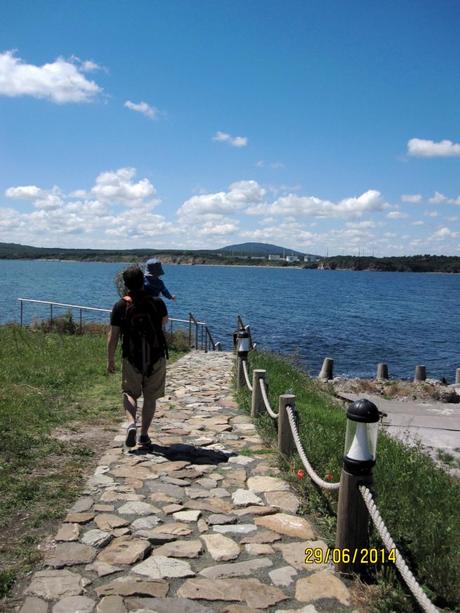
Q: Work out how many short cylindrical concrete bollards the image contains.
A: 4